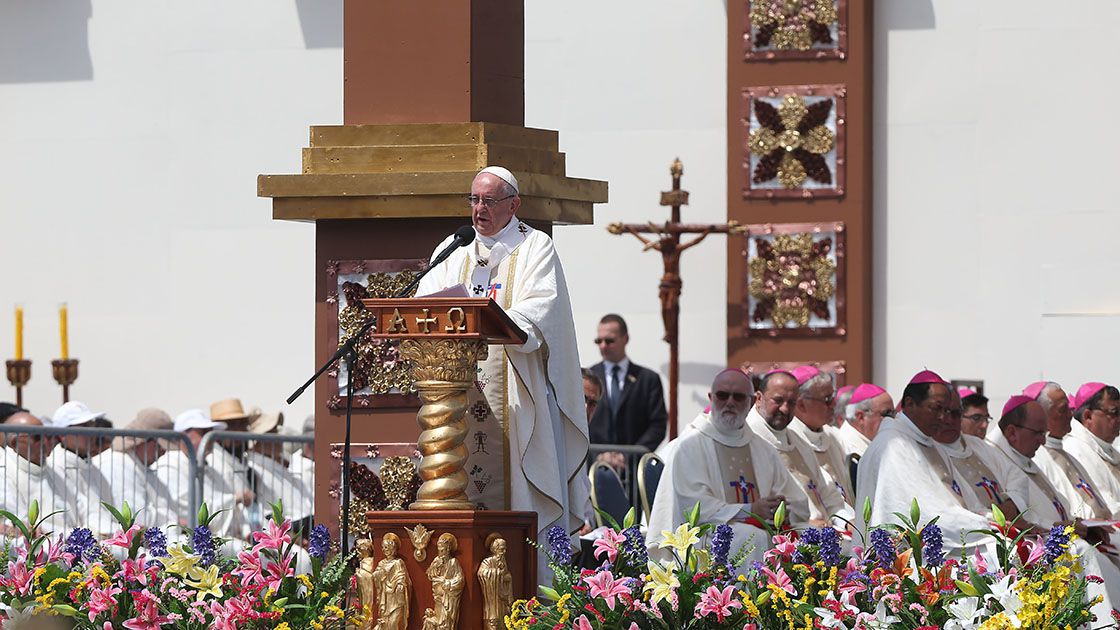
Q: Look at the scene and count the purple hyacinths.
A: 12